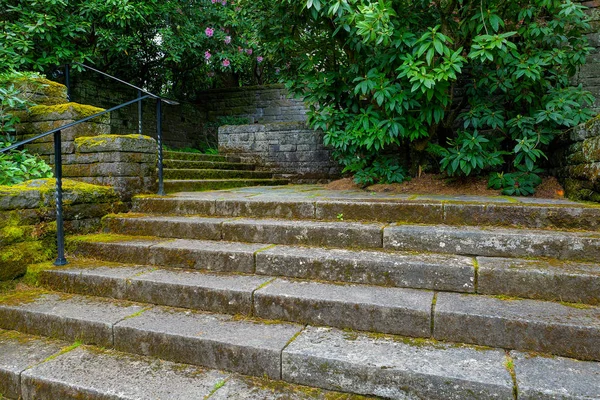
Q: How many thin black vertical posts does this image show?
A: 4